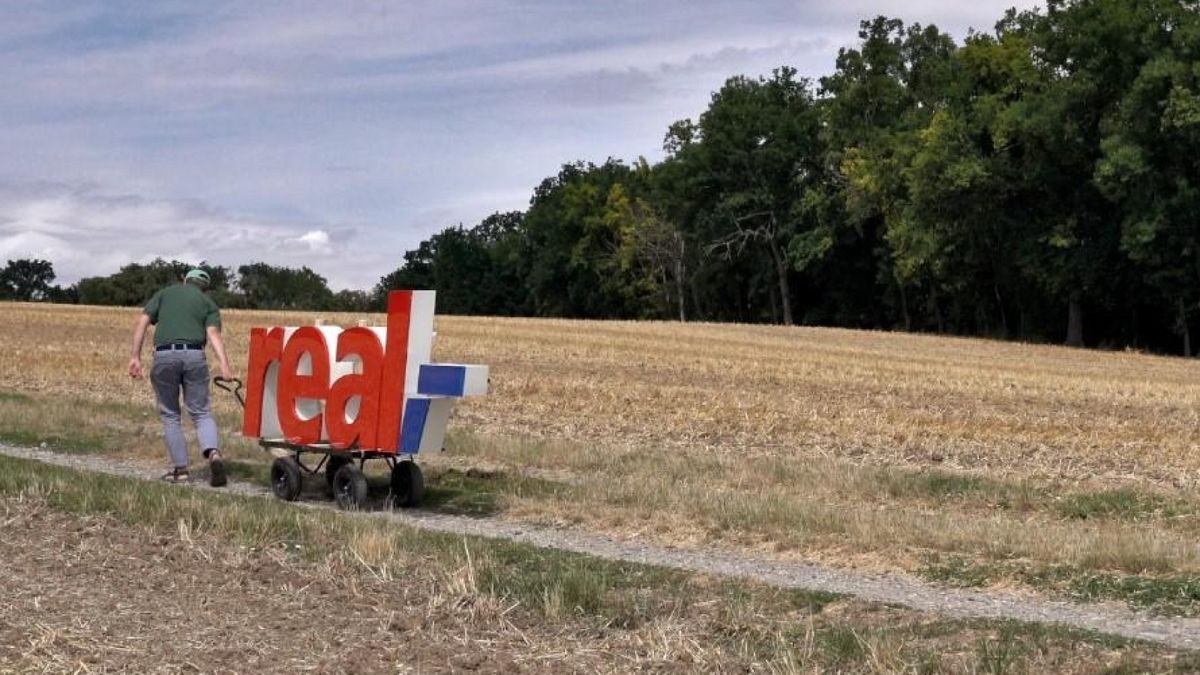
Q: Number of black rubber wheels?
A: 4